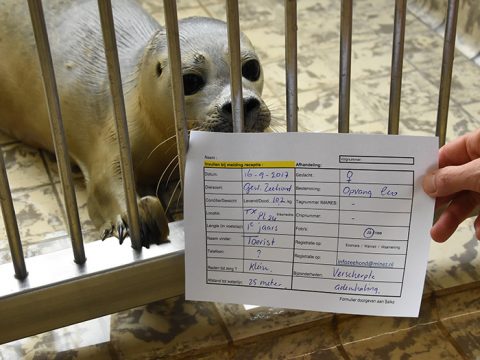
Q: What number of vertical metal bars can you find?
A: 9